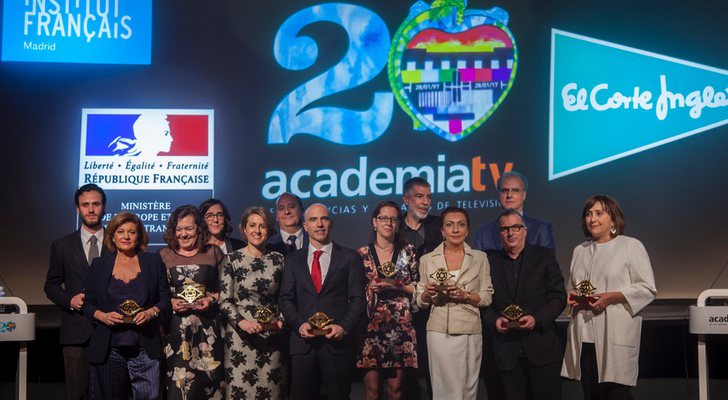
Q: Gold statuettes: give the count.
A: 8